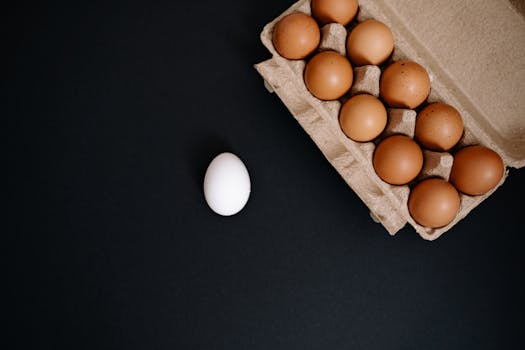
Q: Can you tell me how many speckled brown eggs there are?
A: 2